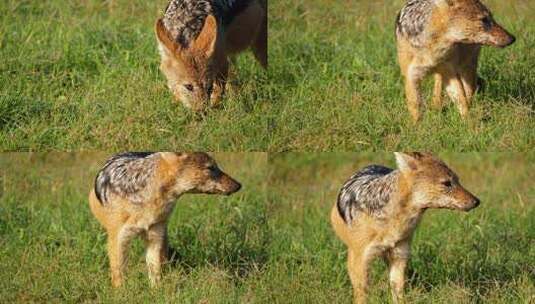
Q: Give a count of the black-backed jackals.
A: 4